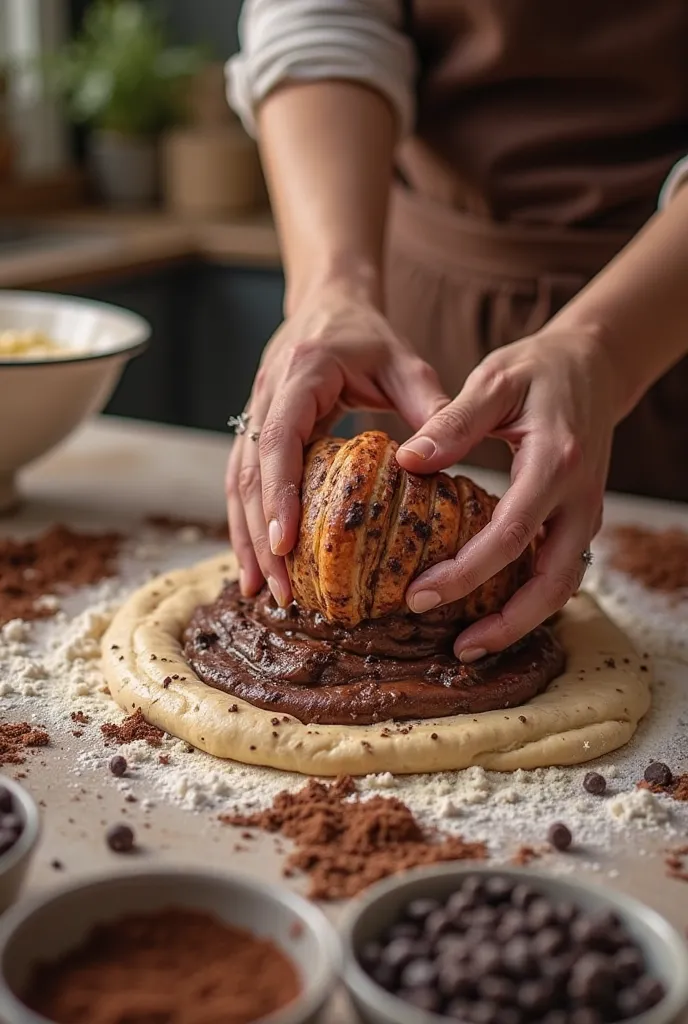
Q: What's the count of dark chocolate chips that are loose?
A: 5